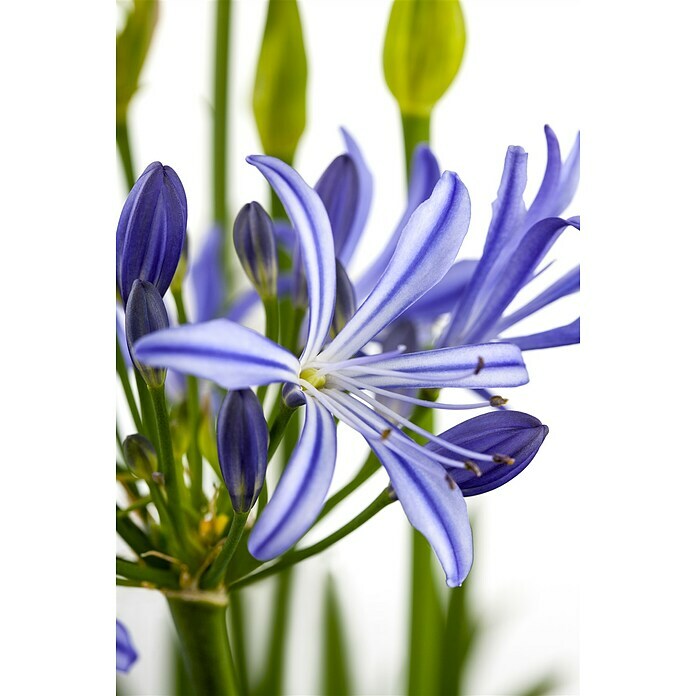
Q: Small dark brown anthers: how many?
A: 6